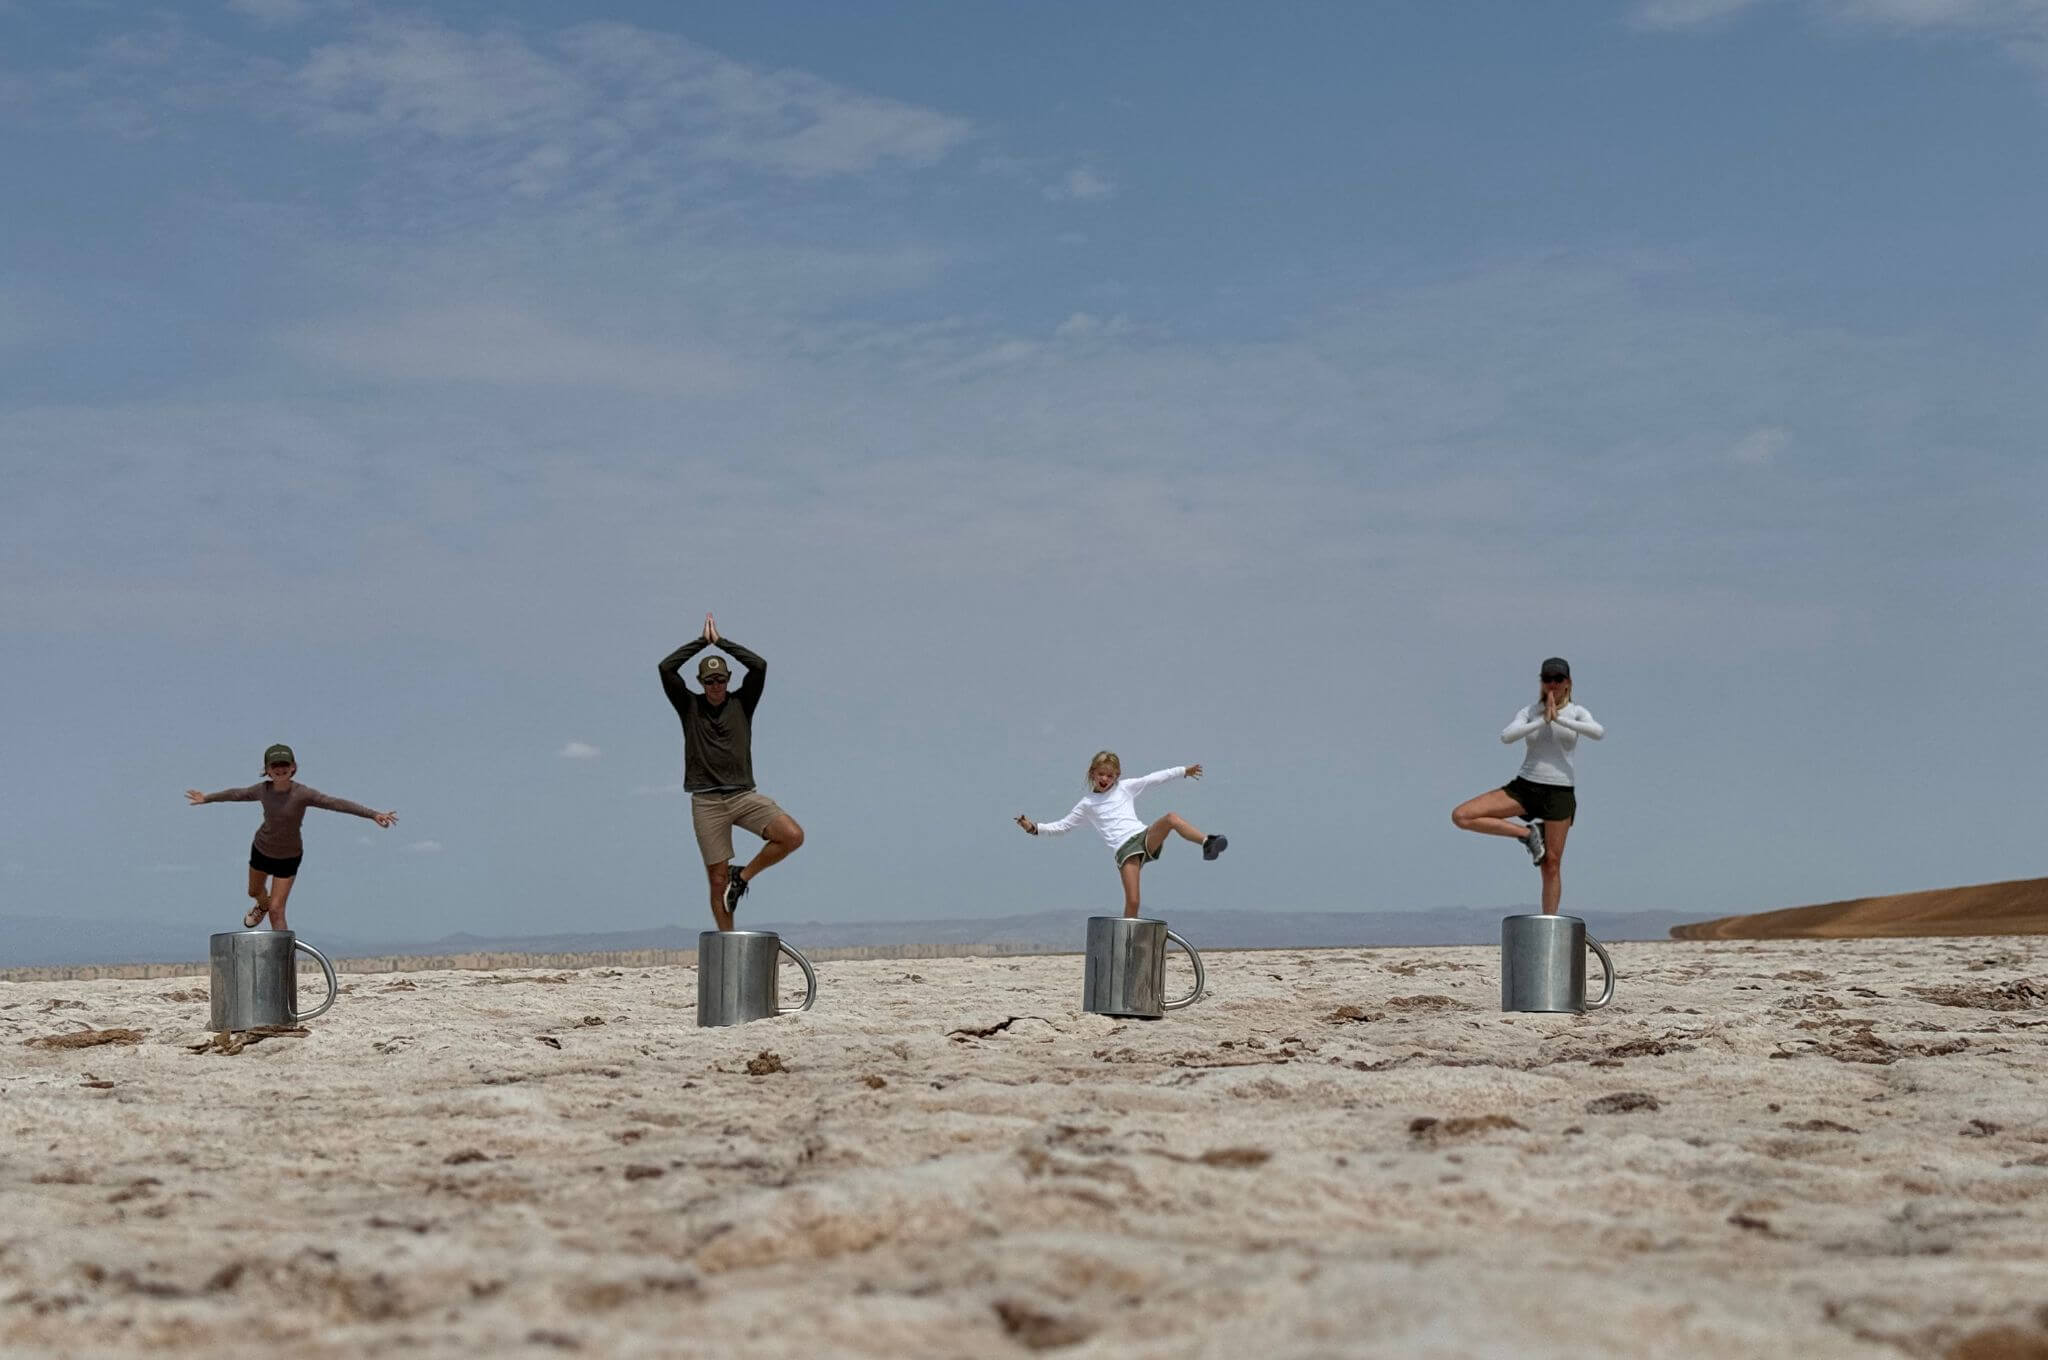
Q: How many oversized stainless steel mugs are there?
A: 4